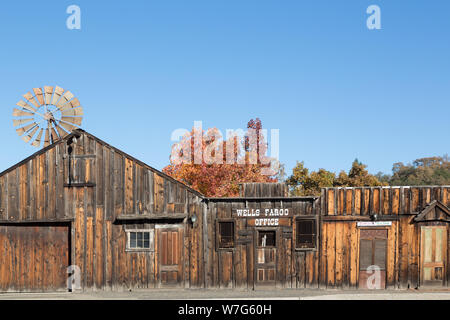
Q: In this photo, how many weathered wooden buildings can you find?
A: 3